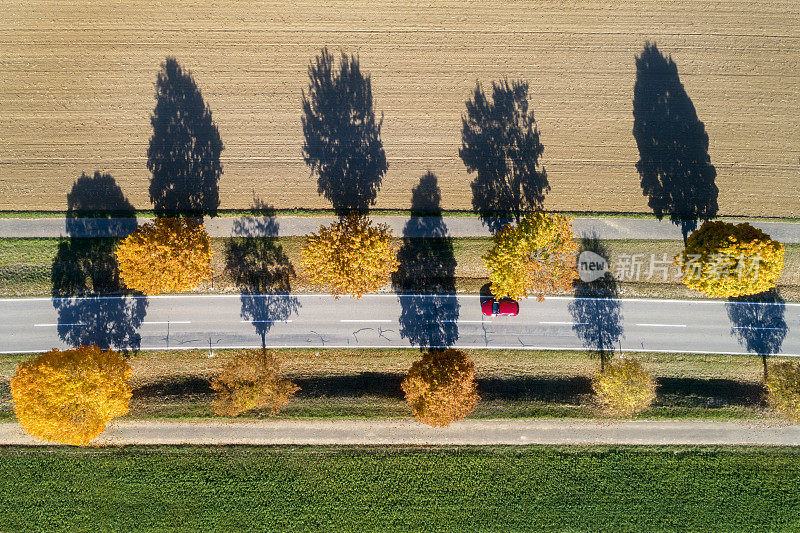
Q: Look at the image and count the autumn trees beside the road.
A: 9